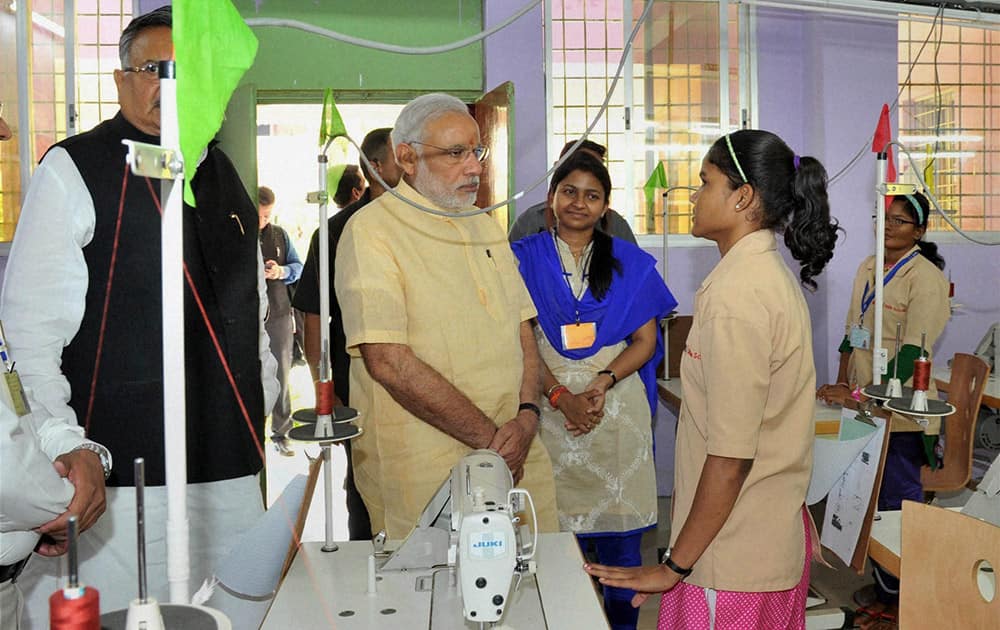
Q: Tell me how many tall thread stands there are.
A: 4